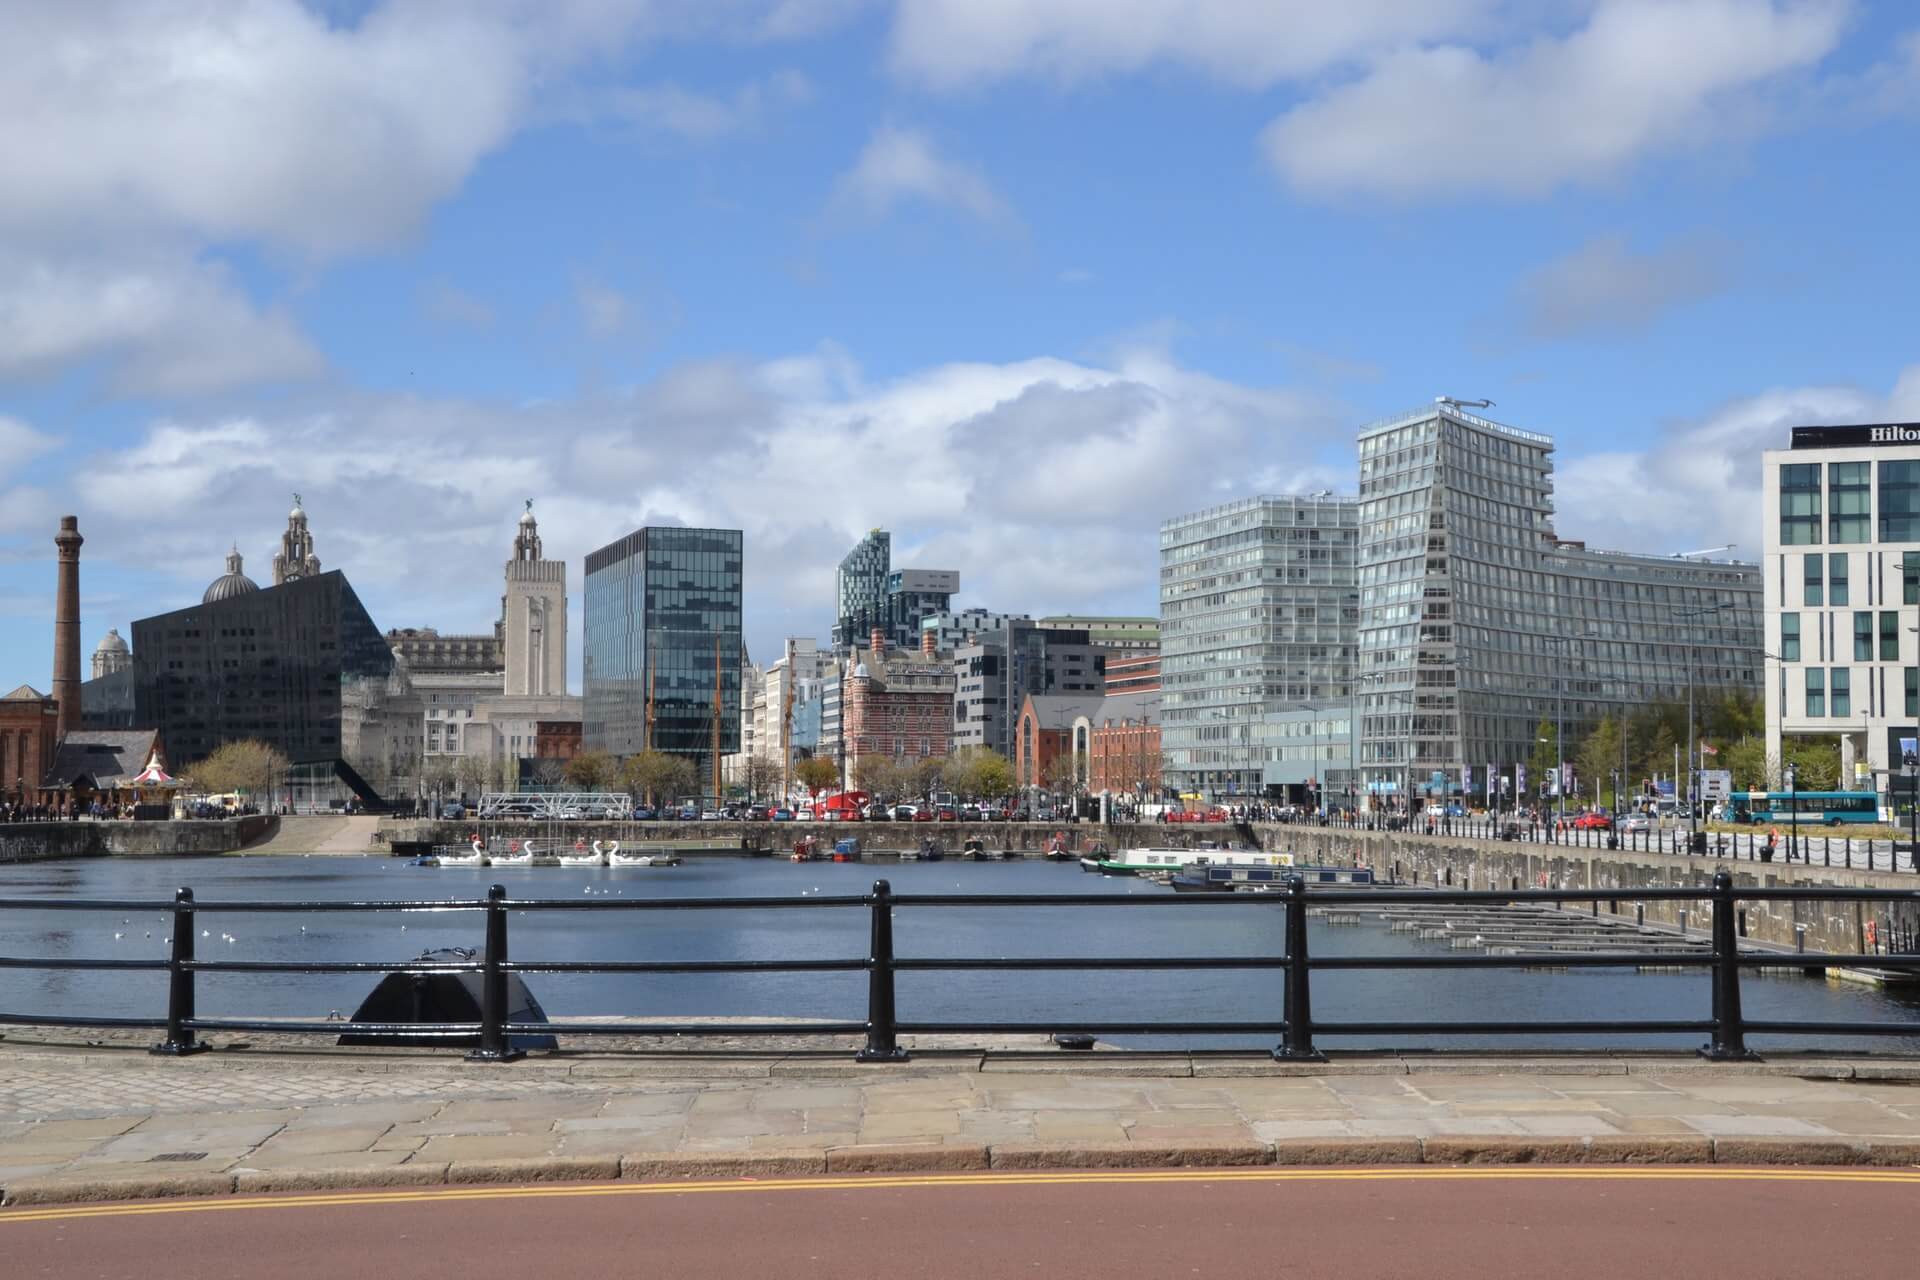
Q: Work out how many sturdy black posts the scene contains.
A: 5